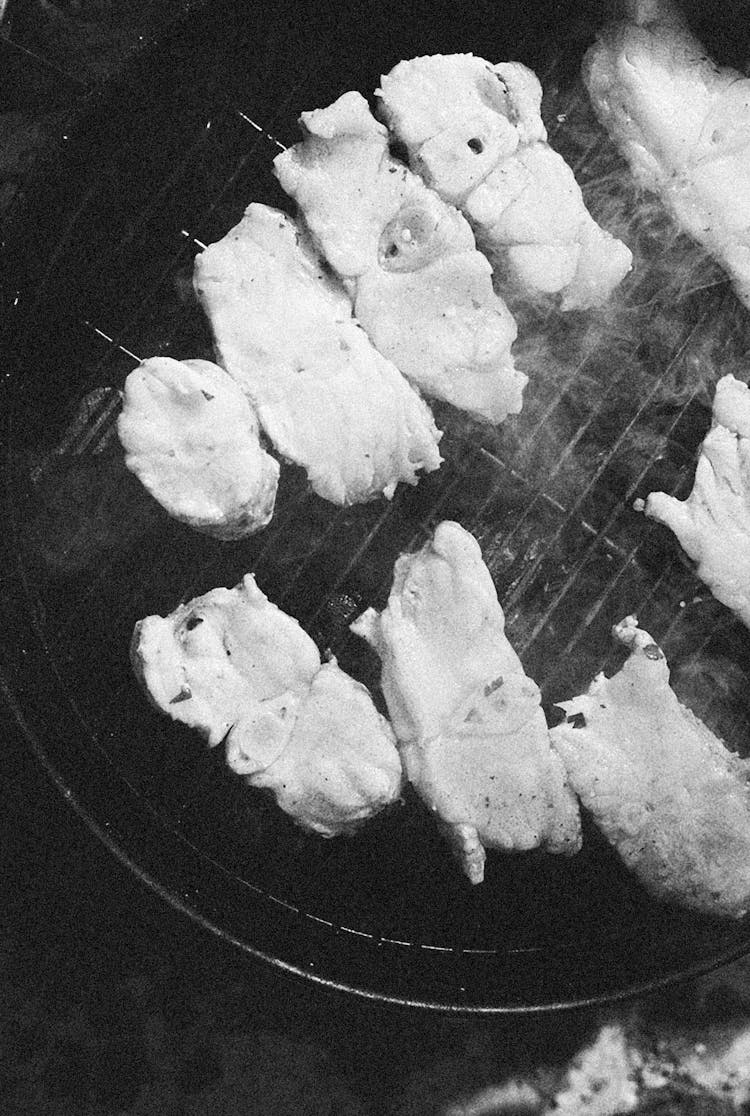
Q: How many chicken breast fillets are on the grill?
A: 9